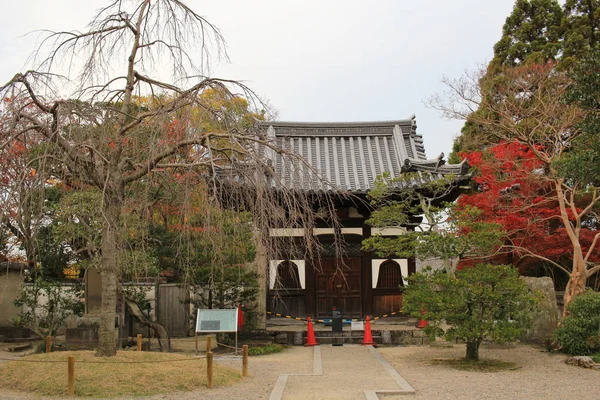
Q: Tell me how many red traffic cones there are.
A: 3